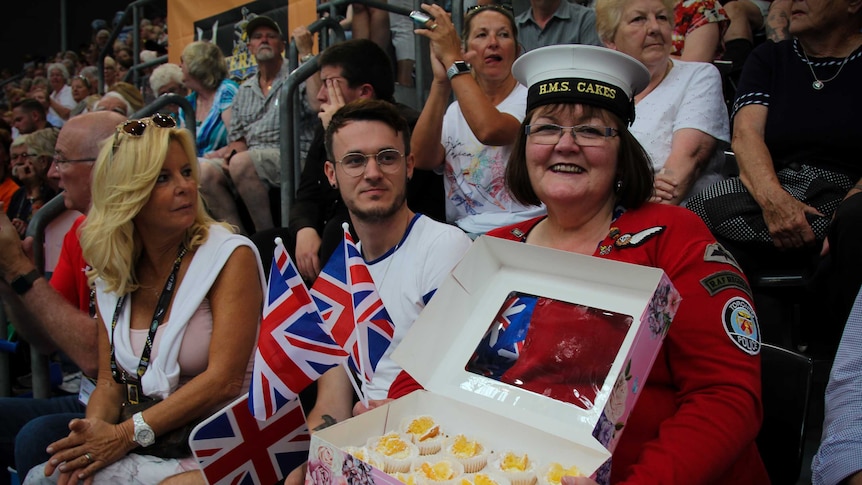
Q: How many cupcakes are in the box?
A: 9